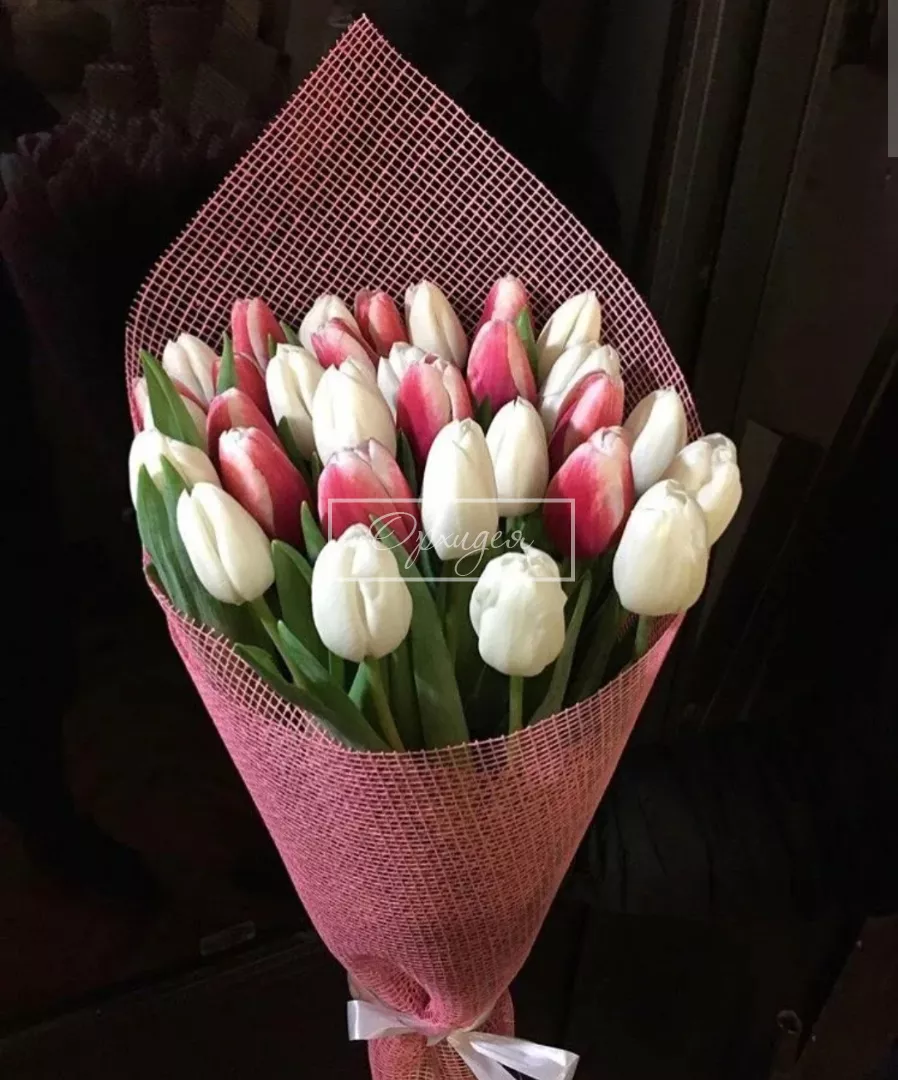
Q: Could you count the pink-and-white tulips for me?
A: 13